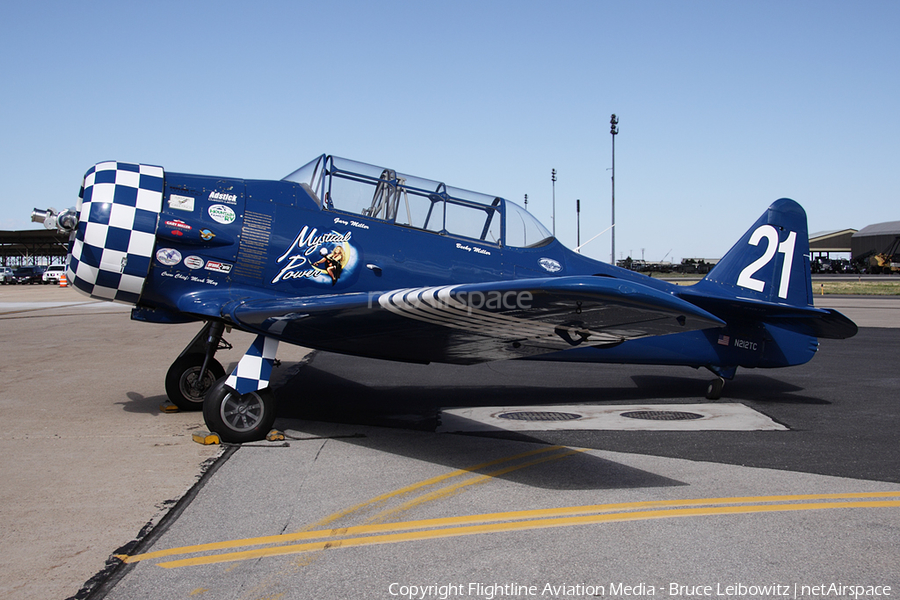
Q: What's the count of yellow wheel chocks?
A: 3